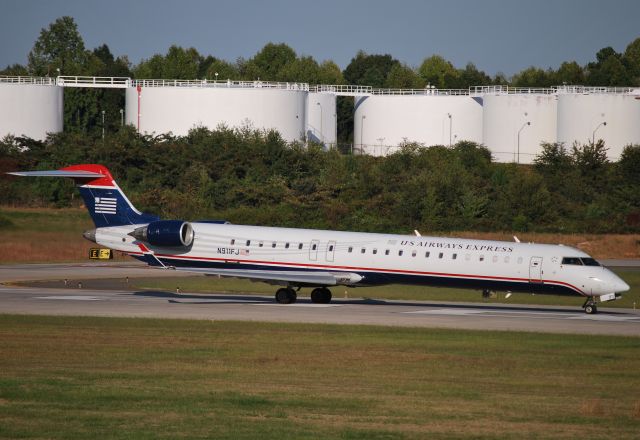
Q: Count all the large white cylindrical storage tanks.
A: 6